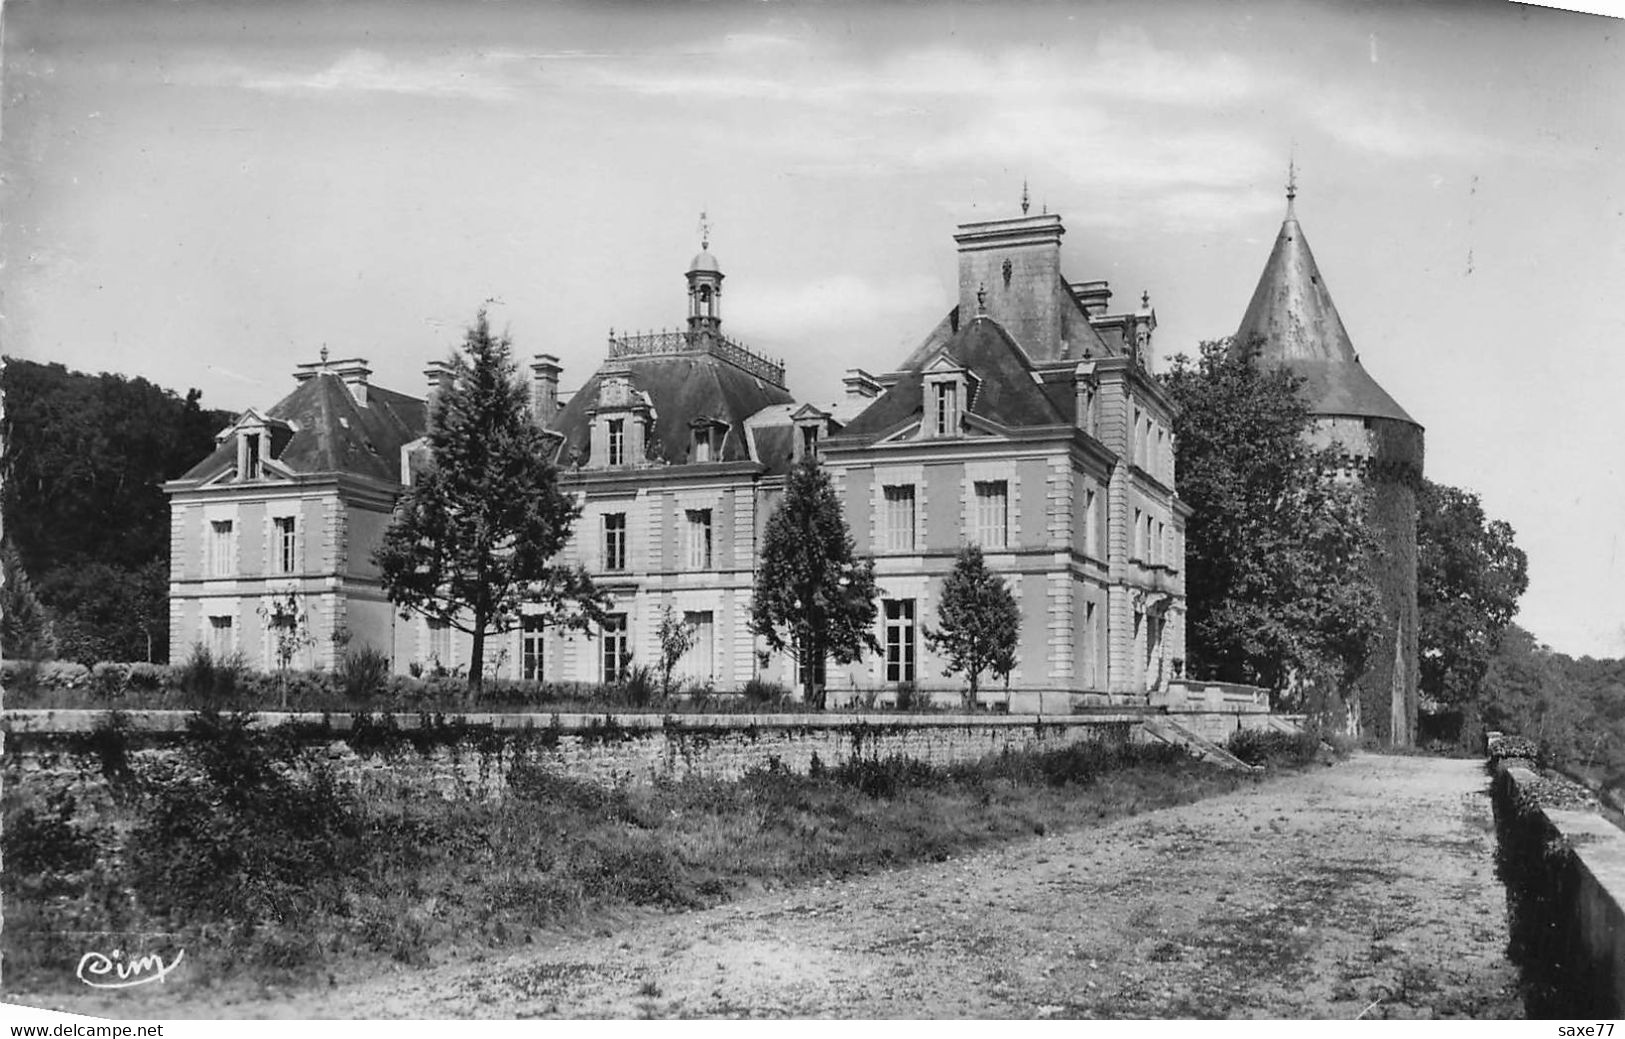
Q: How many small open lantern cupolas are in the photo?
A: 1